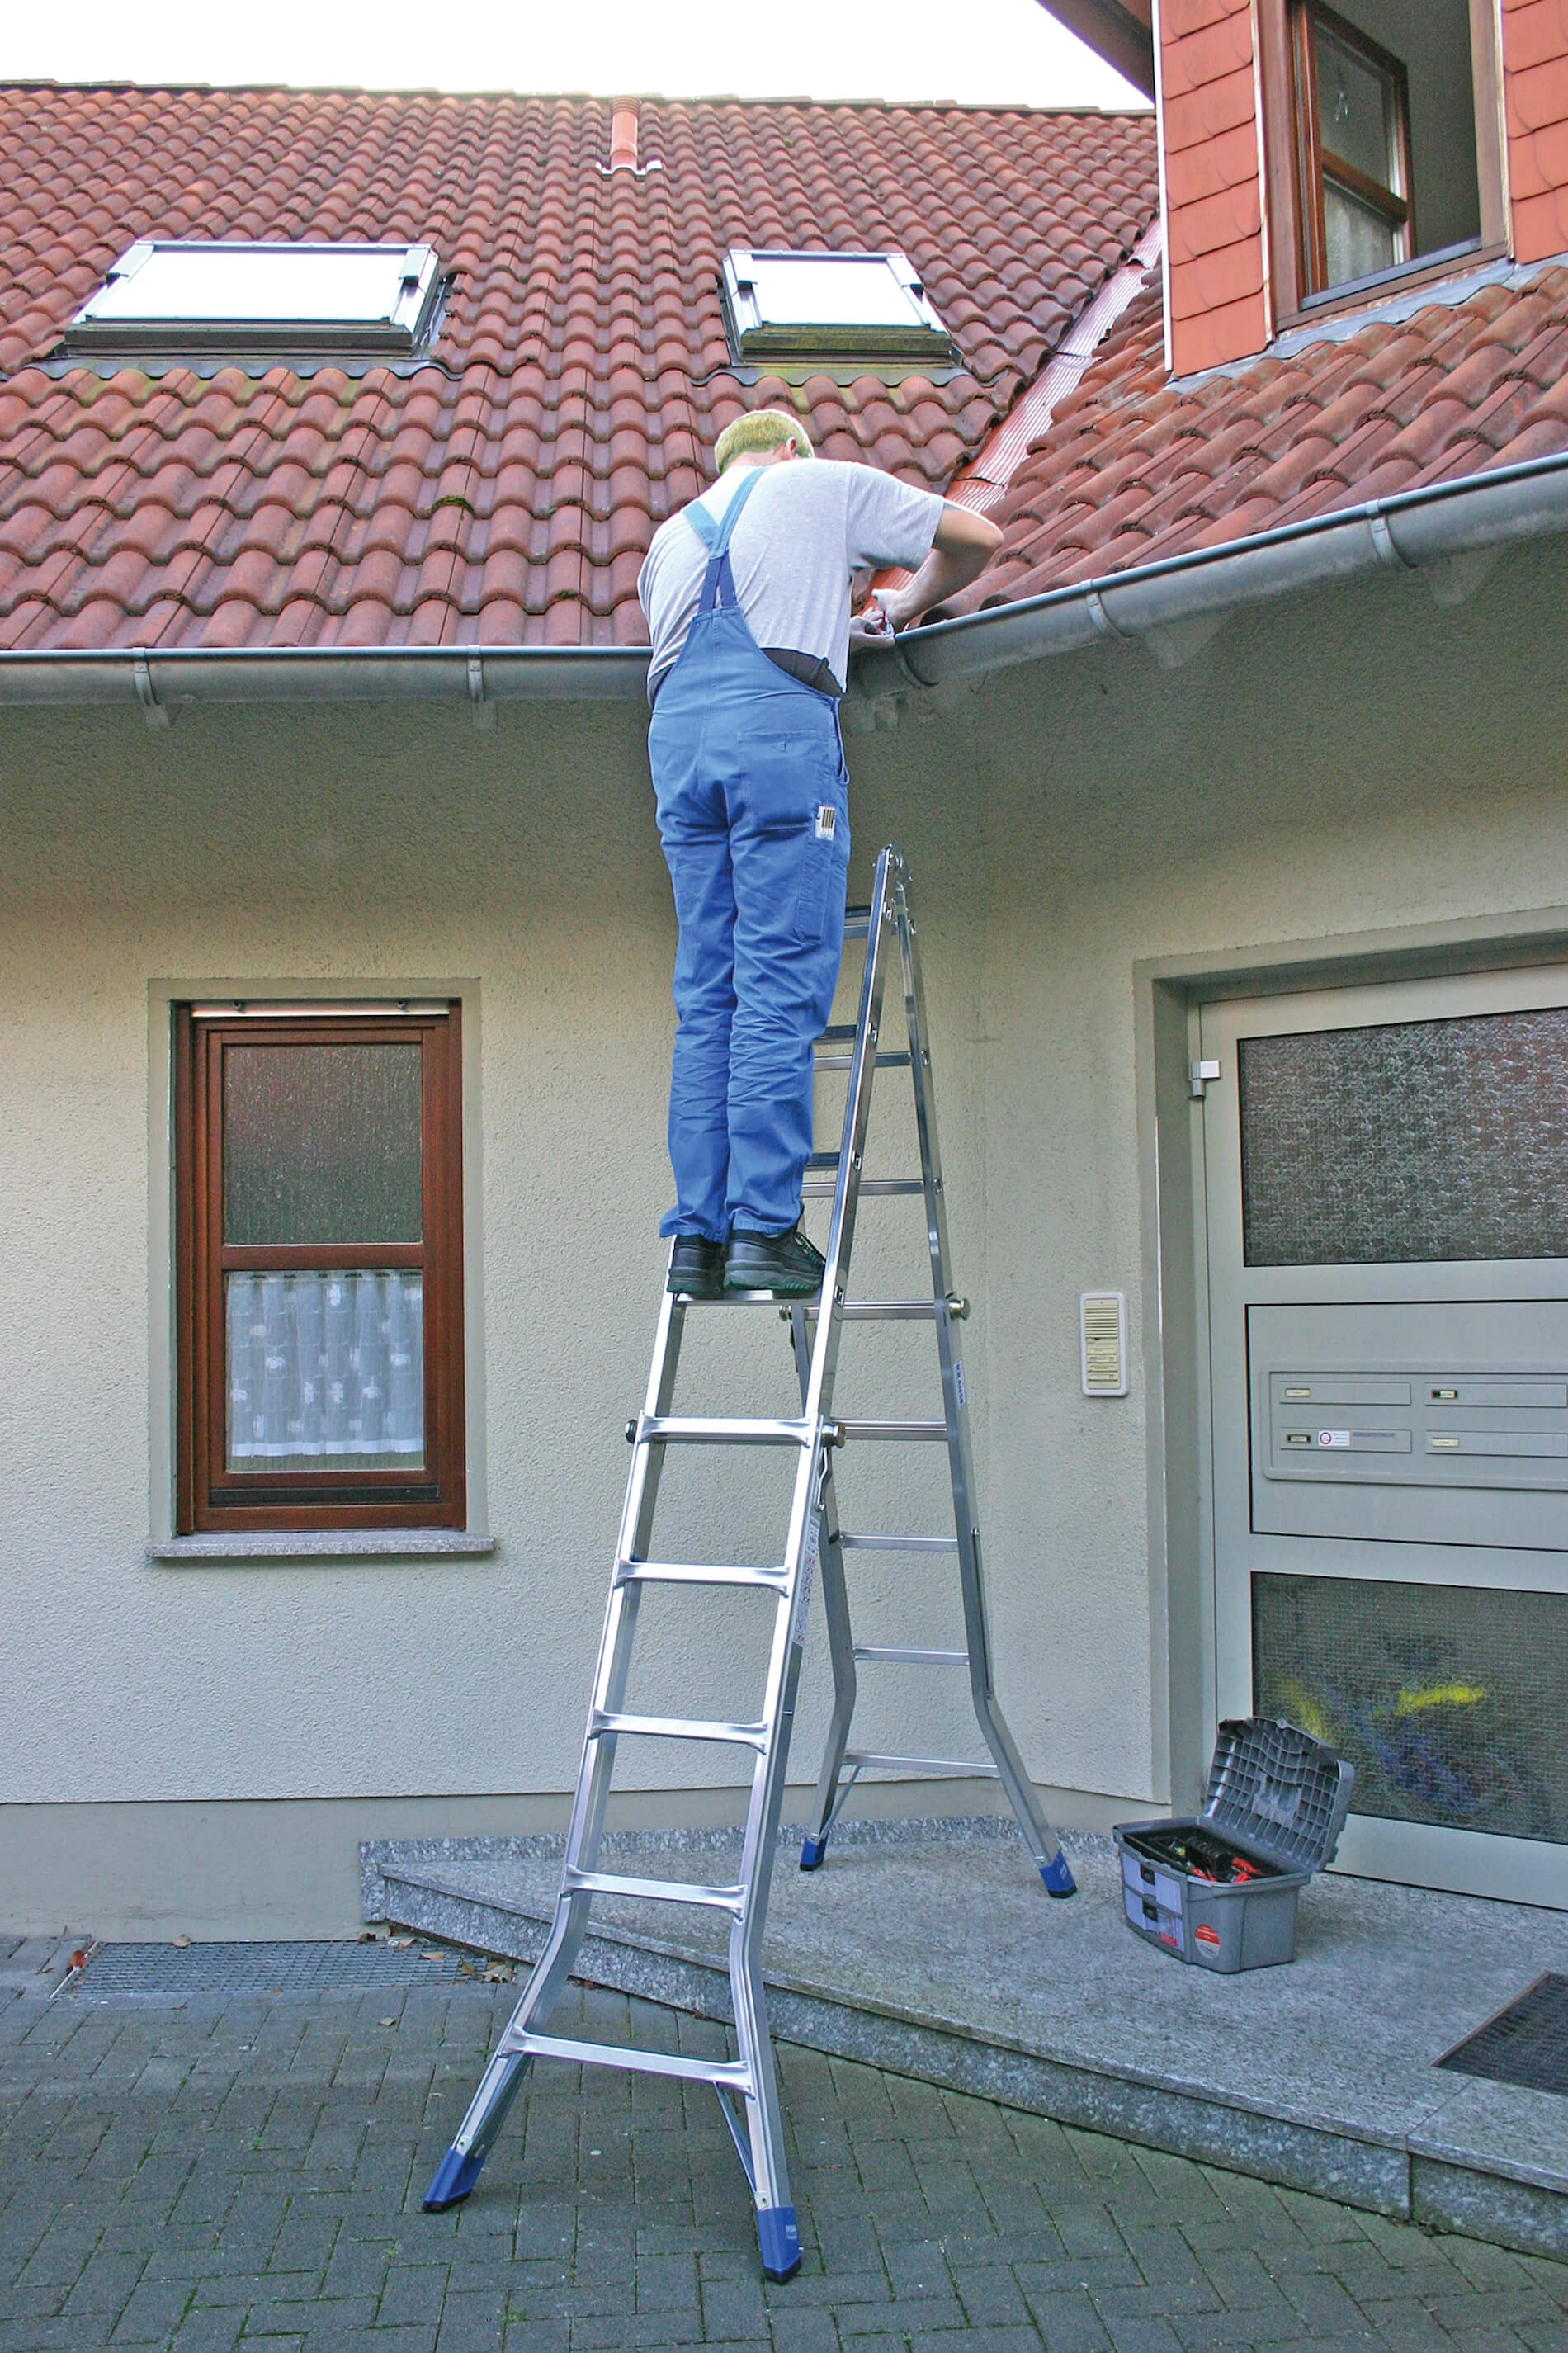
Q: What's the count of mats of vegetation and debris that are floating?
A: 0